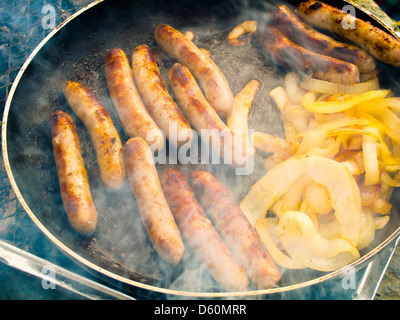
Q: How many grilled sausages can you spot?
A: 12